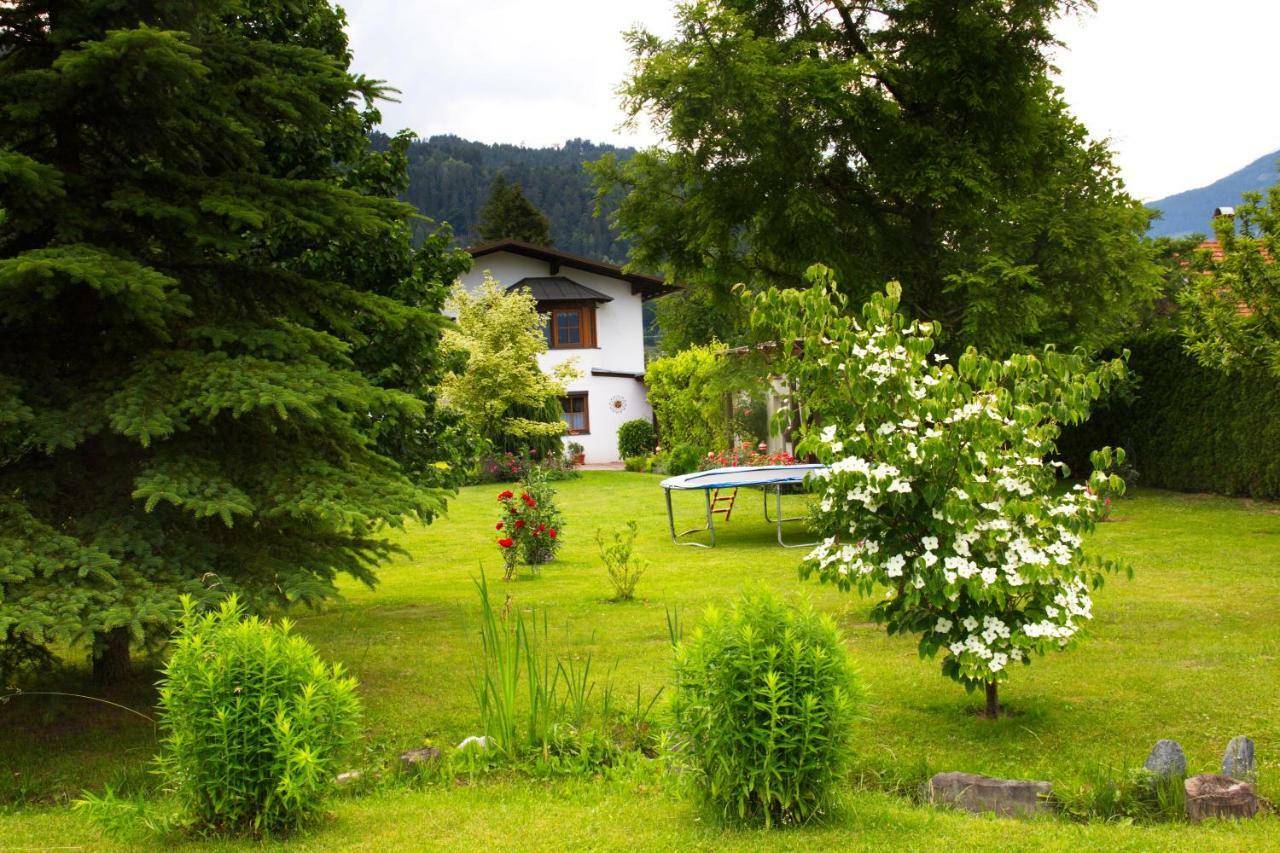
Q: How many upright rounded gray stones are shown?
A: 2